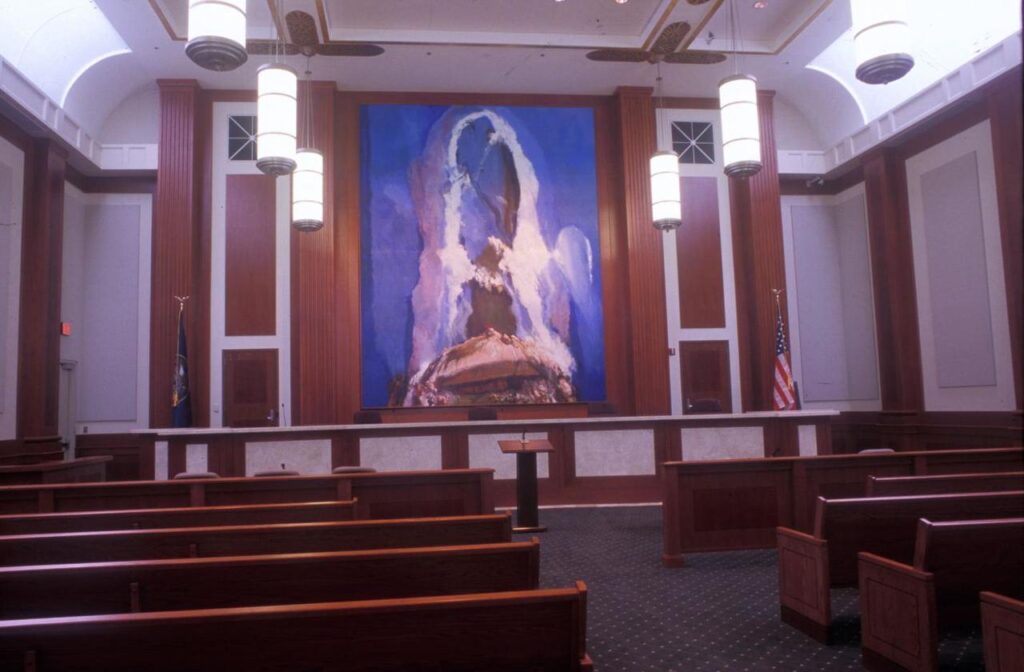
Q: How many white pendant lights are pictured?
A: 6